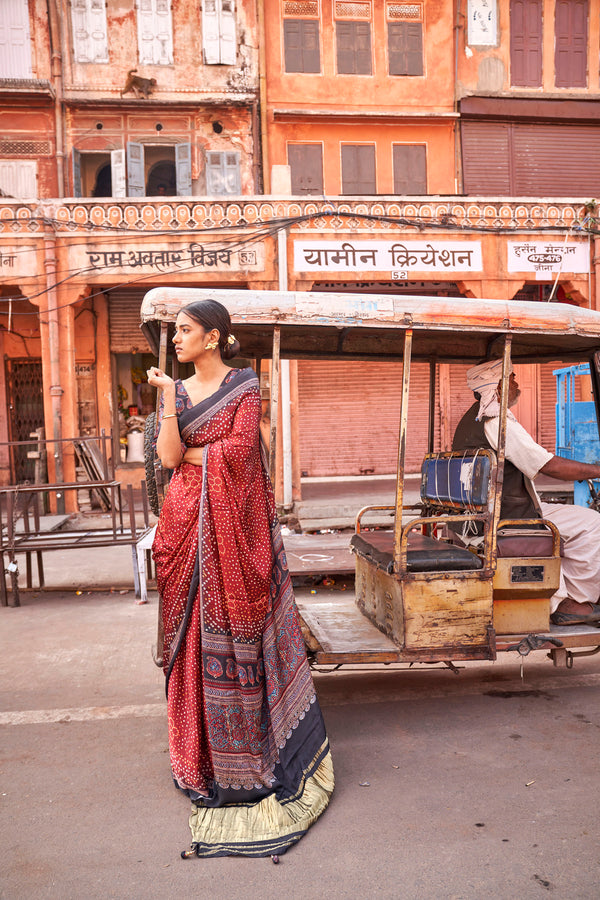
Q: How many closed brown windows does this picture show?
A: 8